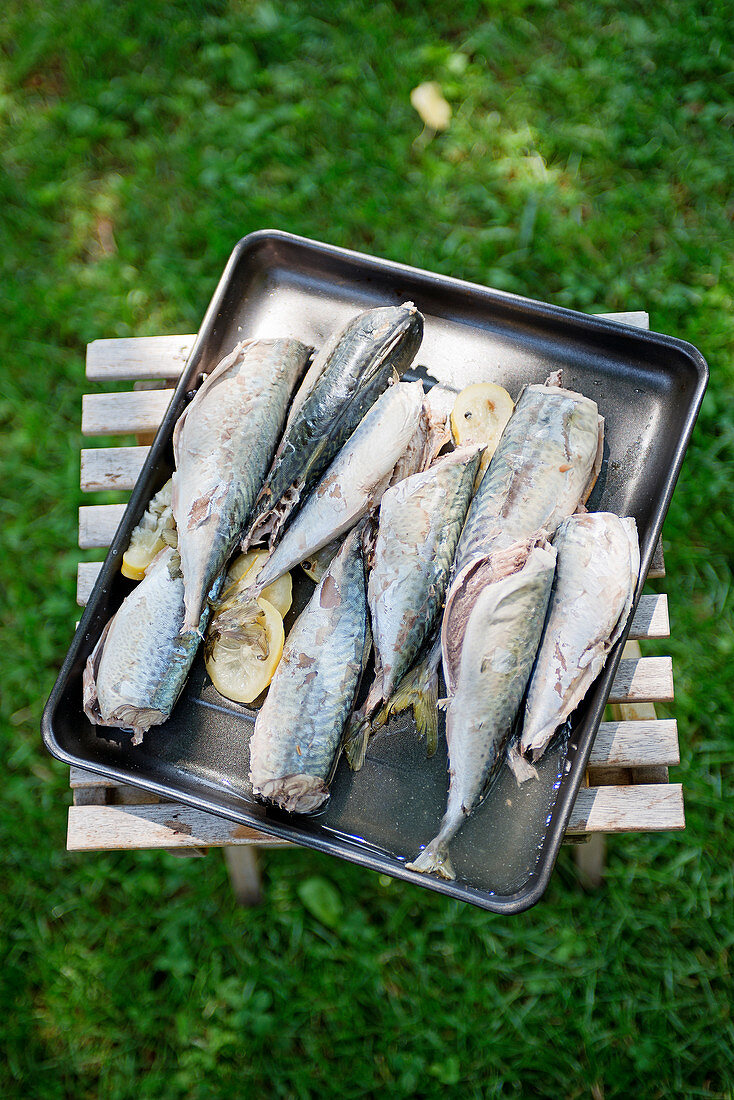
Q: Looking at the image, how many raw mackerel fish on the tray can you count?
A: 9